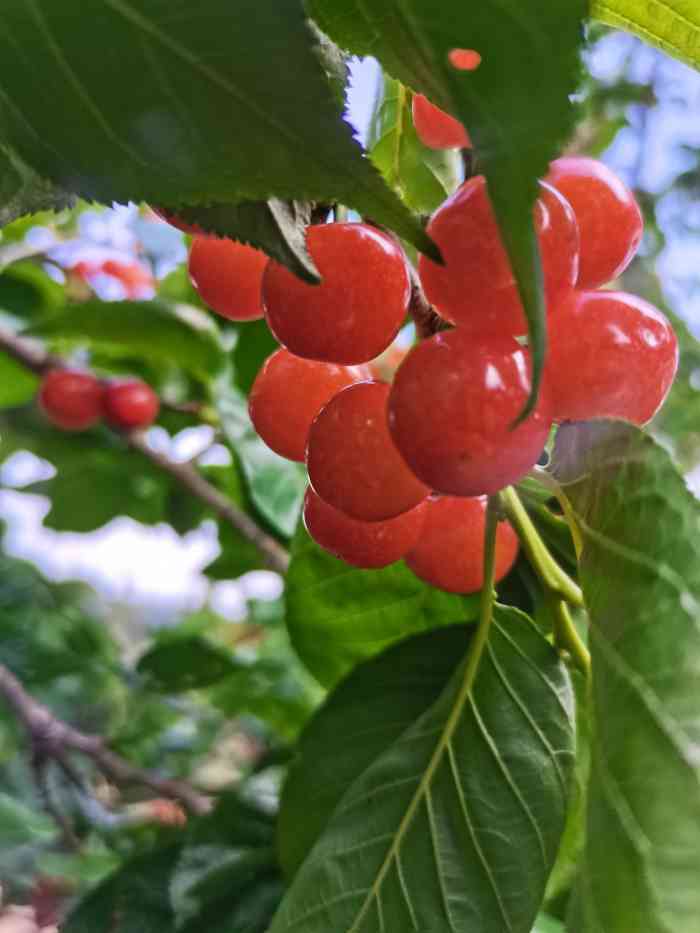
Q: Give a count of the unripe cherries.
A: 0